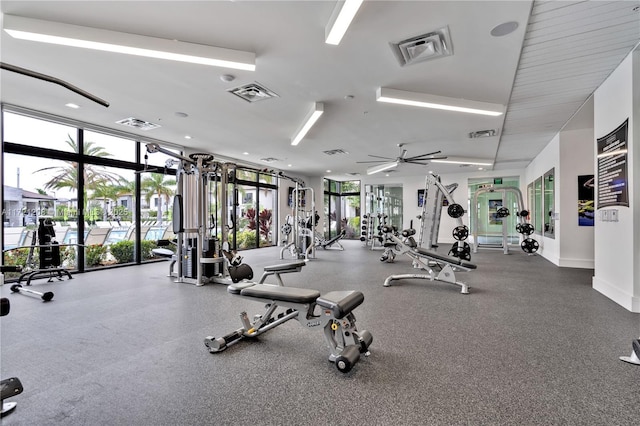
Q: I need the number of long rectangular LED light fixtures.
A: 6